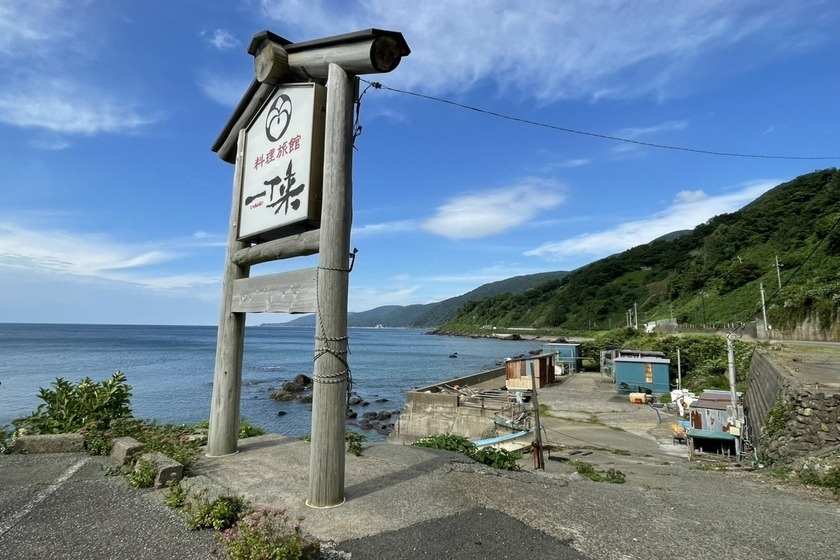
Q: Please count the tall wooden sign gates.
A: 1